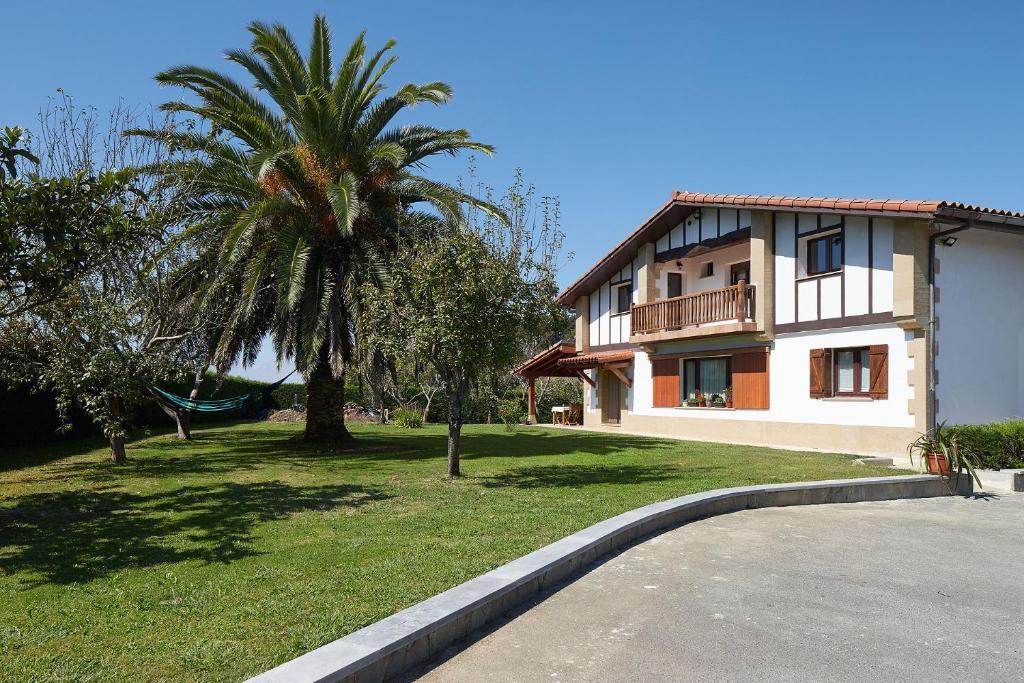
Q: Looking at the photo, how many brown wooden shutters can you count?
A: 4